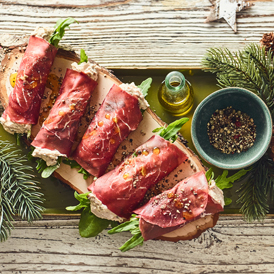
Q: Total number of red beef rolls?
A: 5